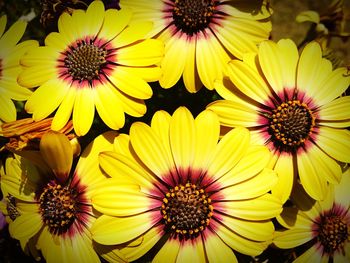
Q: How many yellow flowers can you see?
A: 7